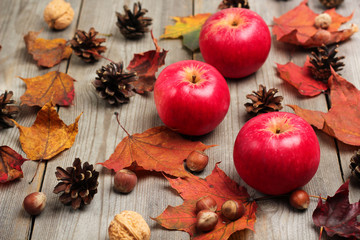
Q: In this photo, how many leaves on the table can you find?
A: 12